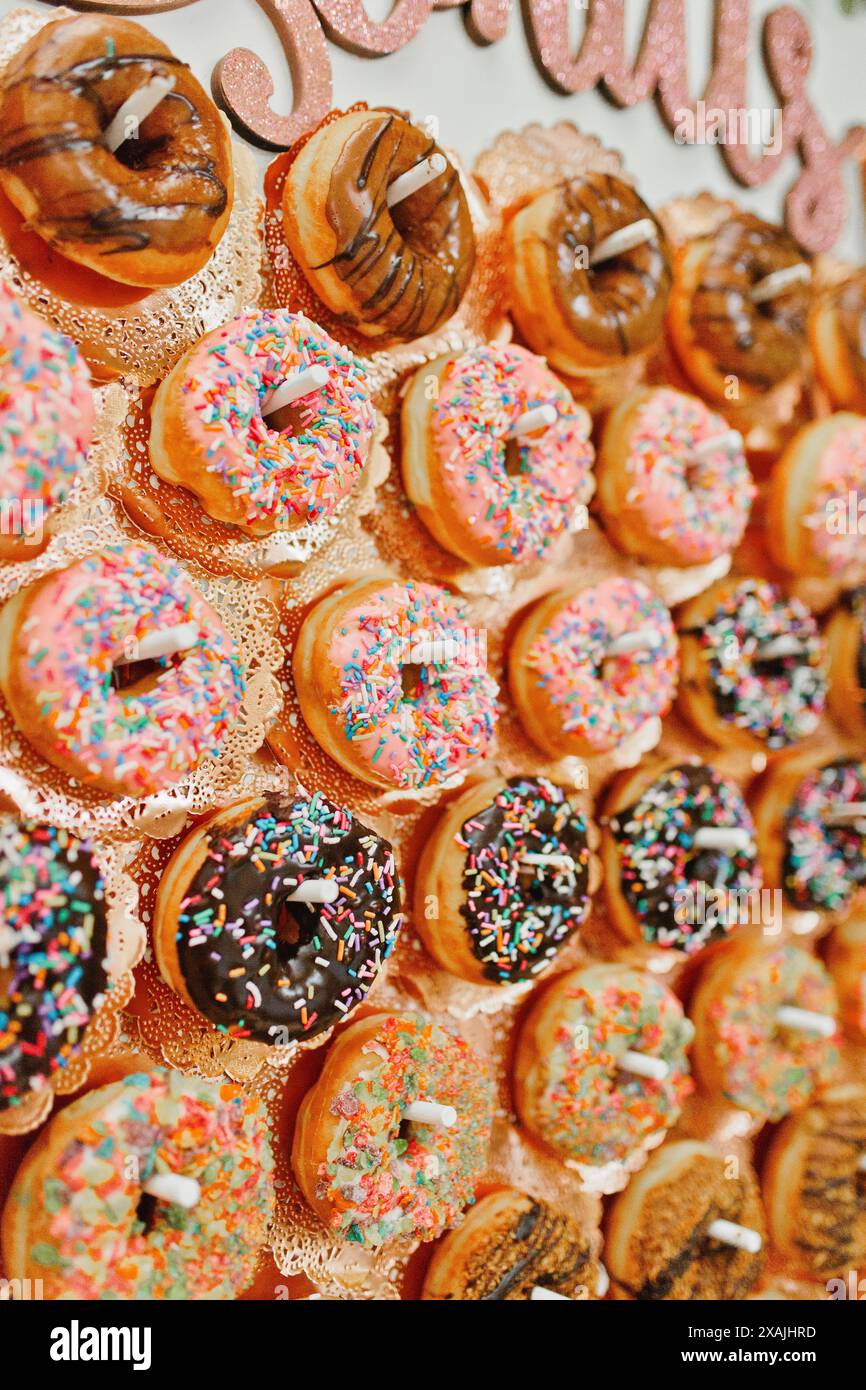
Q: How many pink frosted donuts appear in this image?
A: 8